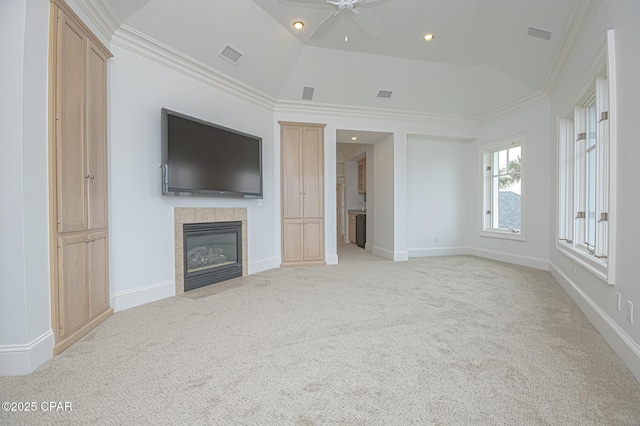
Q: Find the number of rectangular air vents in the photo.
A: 4